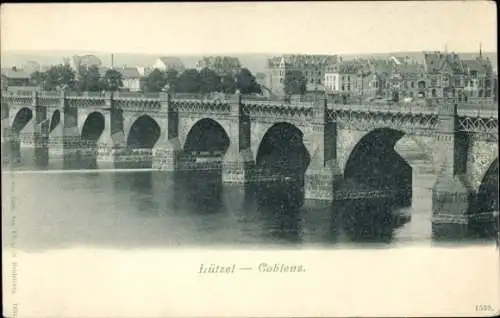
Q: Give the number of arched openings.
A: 8